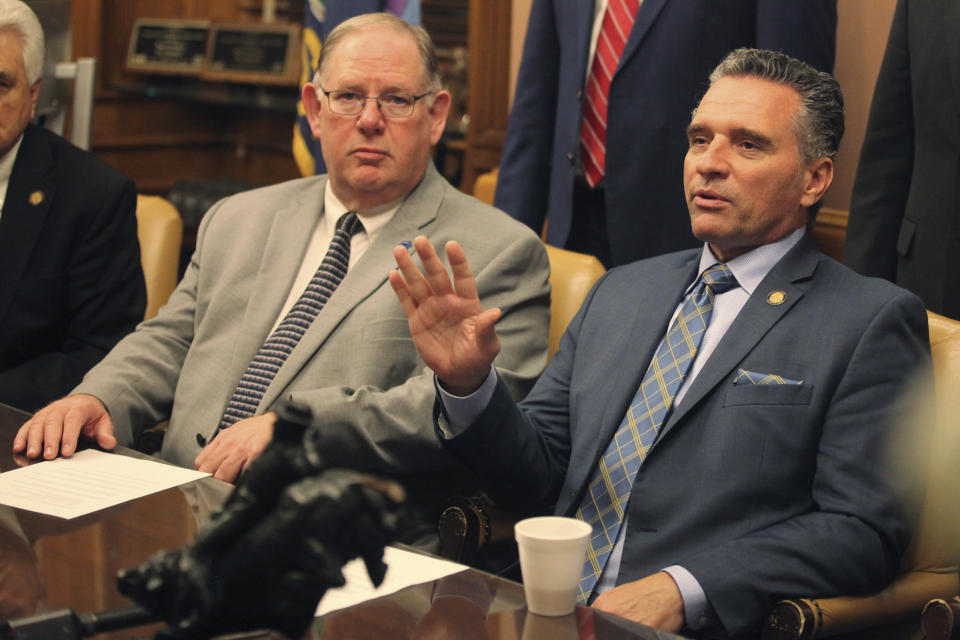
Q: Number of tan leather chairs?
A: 4